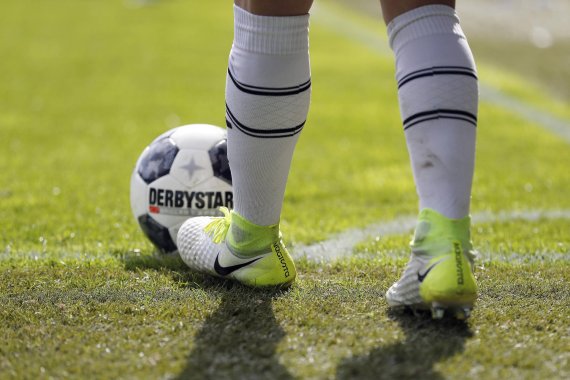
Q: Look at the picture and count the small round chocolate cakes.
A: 0